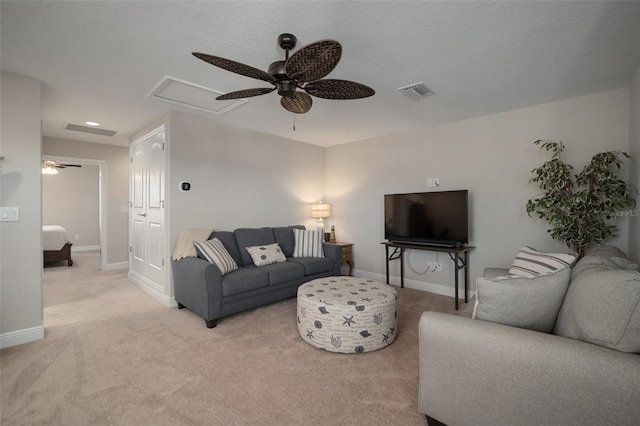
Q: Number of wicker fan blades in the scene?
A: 5